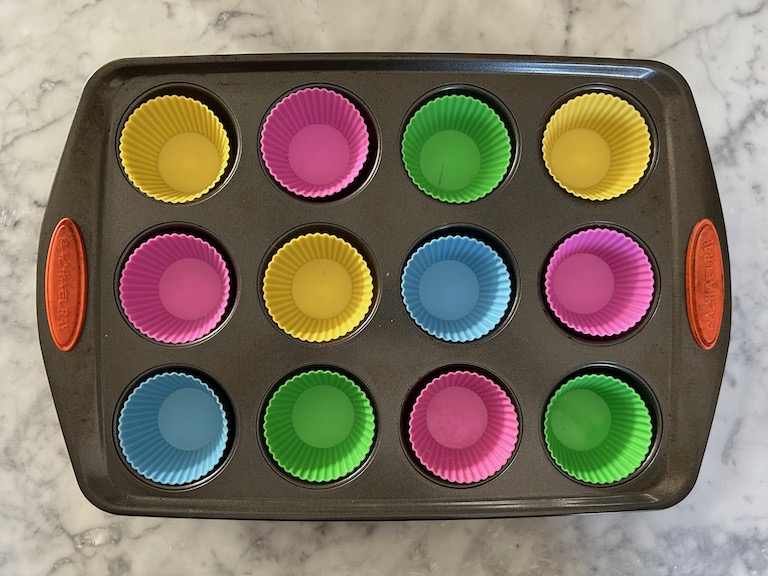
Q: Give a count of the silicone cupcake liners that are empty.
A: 12